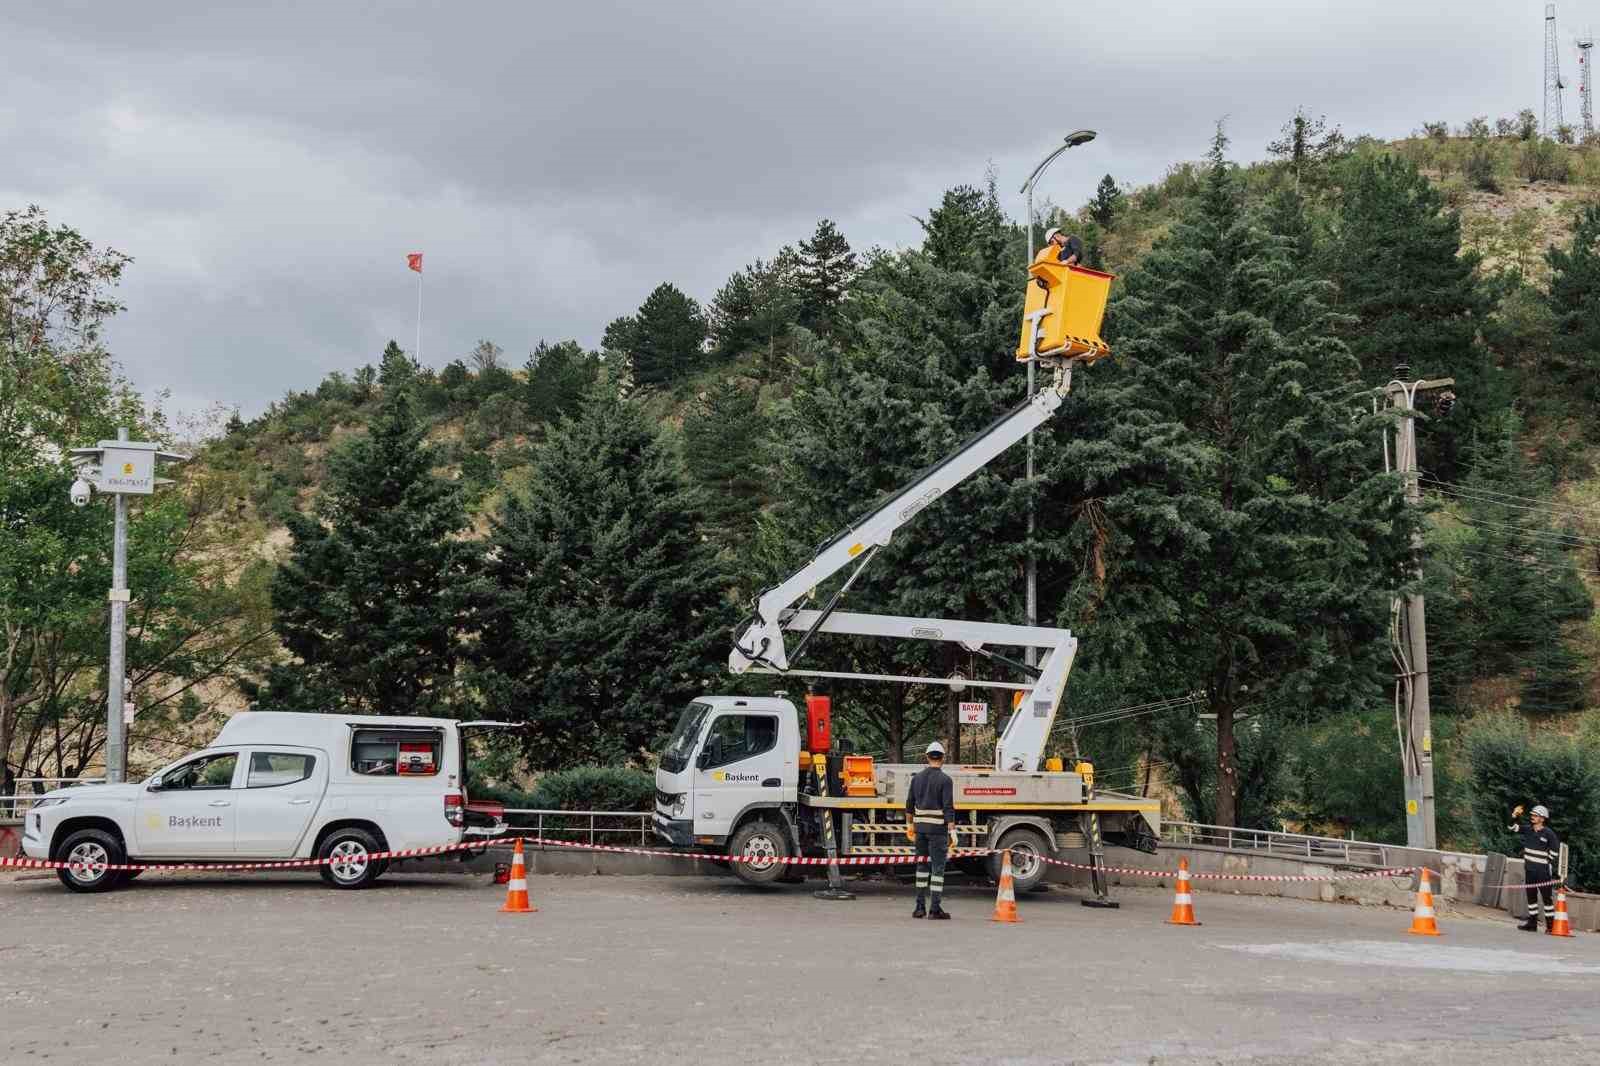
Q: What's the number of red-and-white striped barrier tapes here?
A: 1